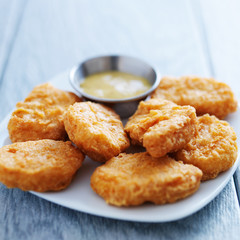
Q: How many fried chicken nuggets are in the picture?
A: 7